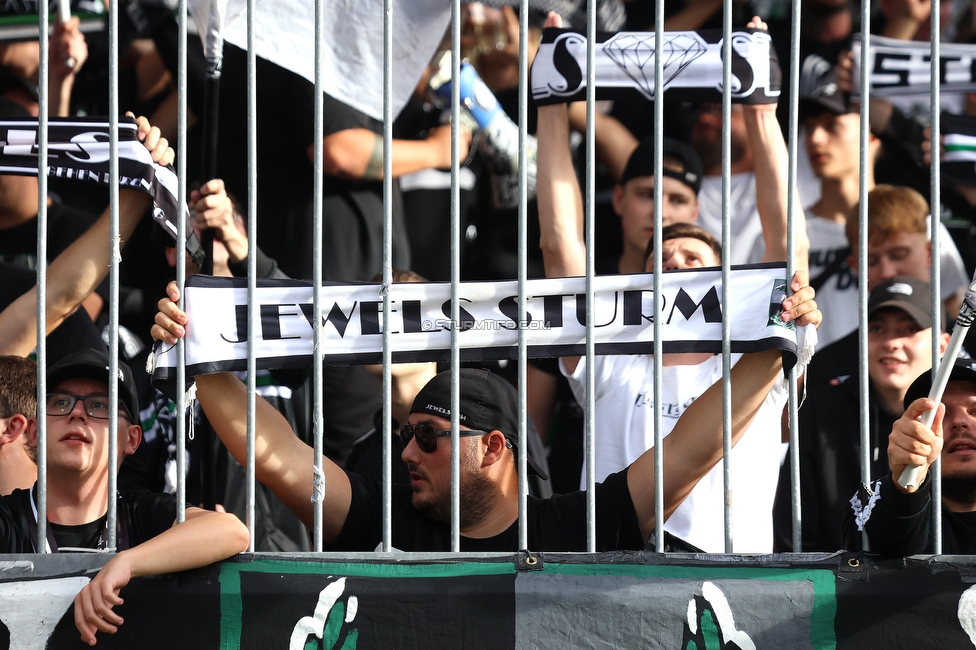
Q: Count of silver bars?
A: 14